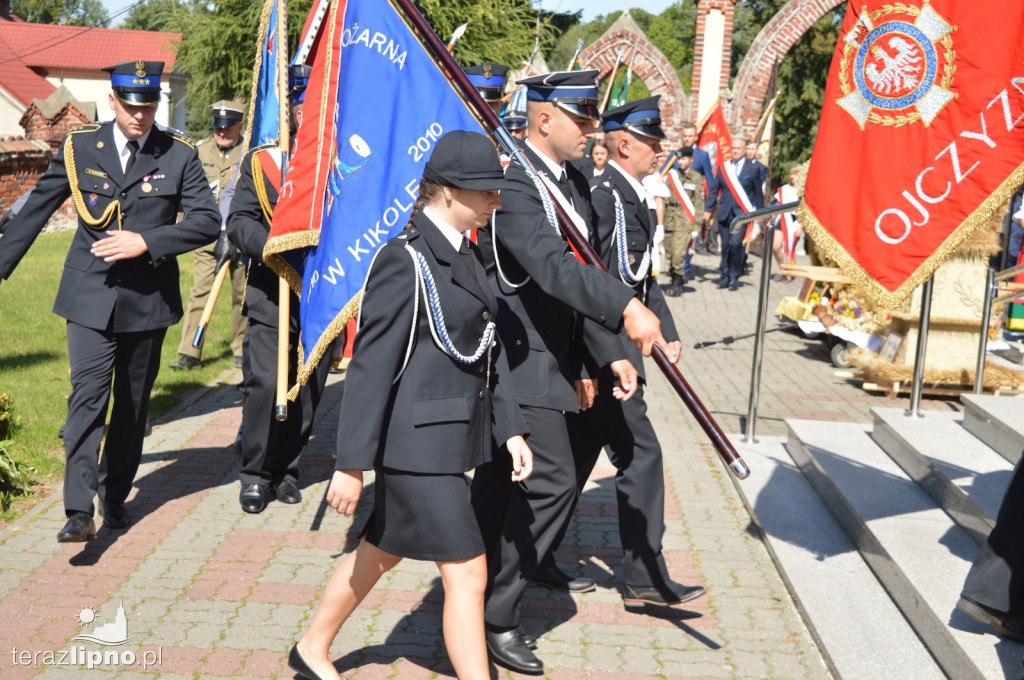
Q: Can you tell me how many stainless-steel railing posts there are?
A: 3